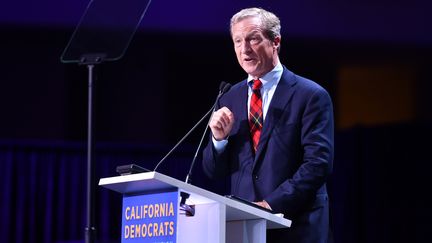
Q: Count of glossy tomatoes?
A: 0